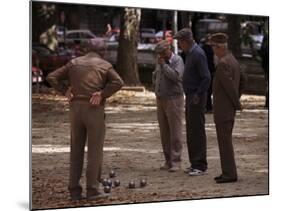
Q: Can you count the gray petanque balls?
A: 7